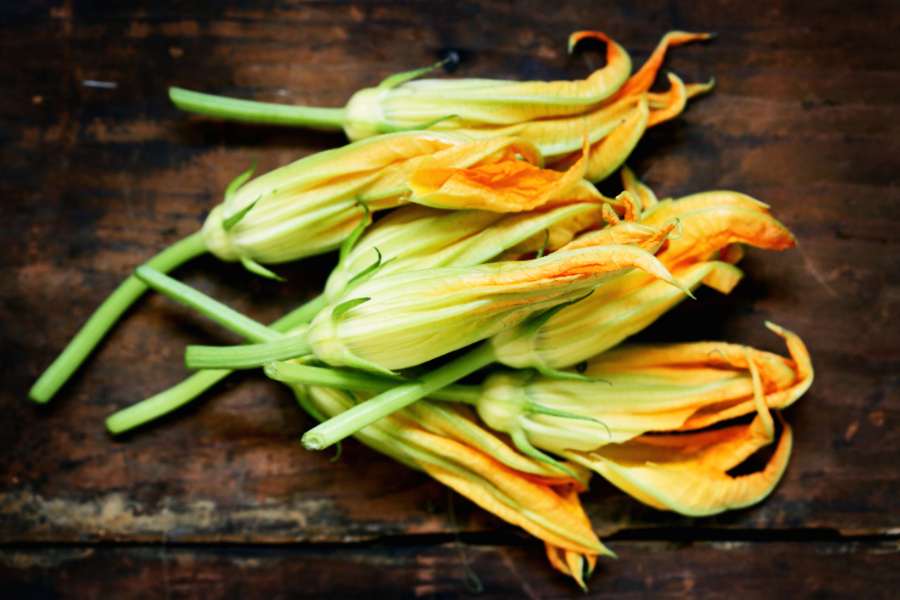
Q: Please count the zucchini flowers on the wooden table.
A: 7